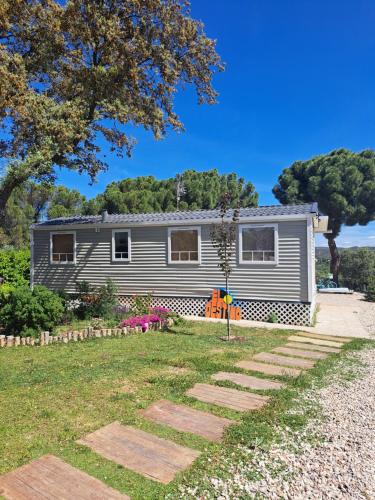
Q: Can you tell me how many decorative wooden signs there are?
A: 1